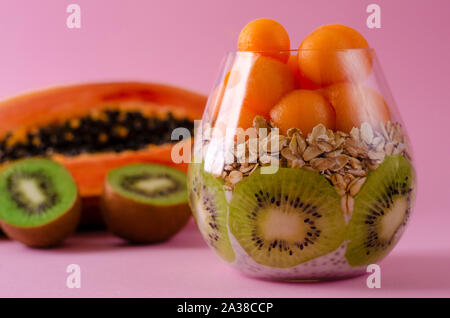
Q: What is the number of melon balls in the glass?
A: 7